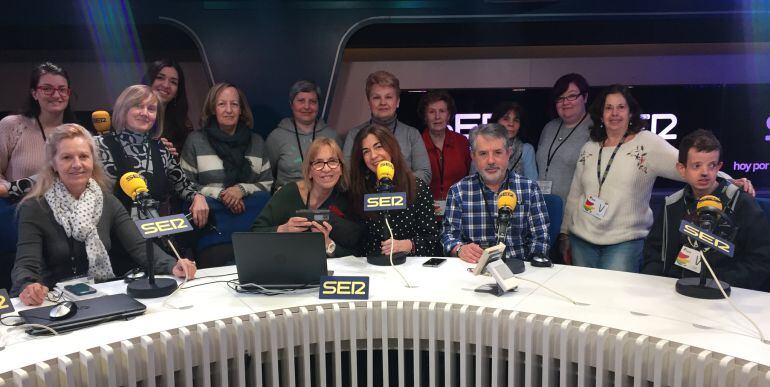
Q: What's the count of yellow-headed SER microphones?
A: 5